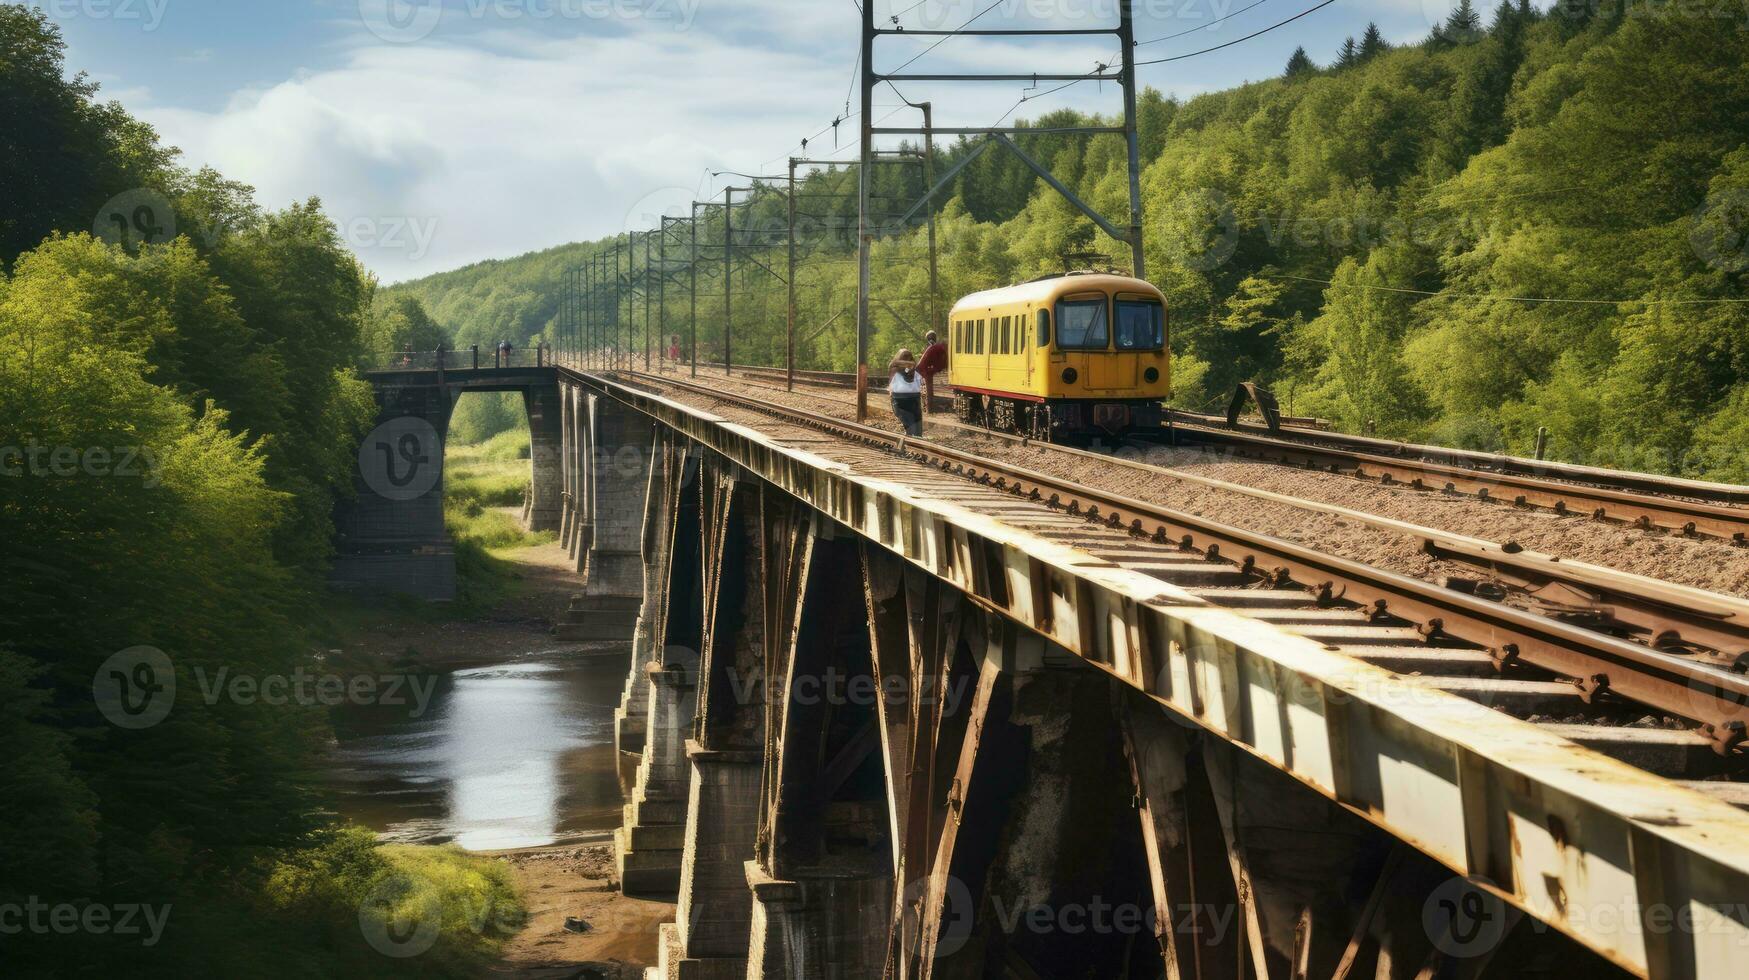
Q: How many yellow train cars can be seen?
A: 1